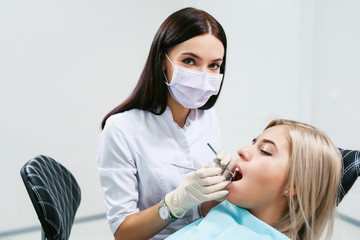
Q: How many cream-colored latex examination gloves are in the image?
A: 2